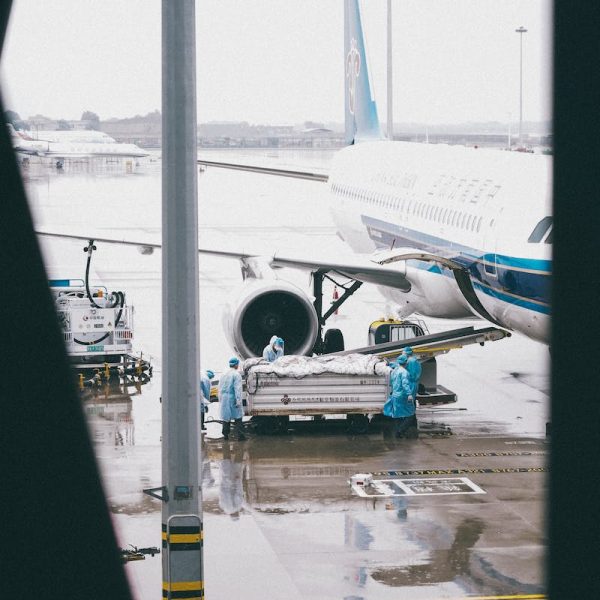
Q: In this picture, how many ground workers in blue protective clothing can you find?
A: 5